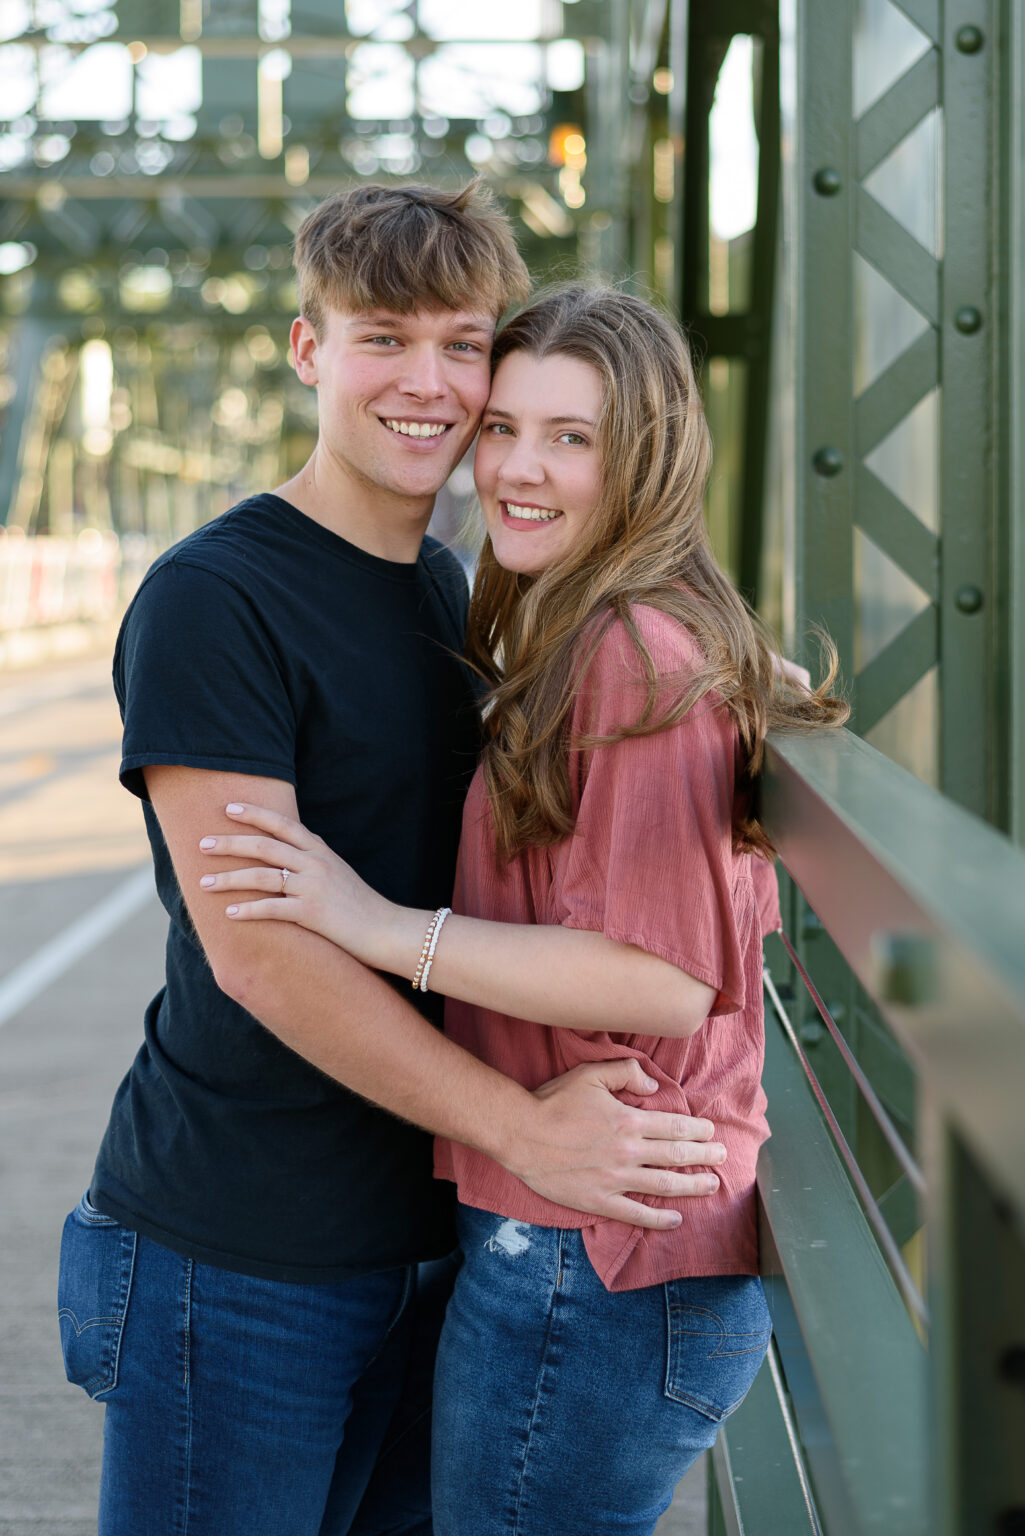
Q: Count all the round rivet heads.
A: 5